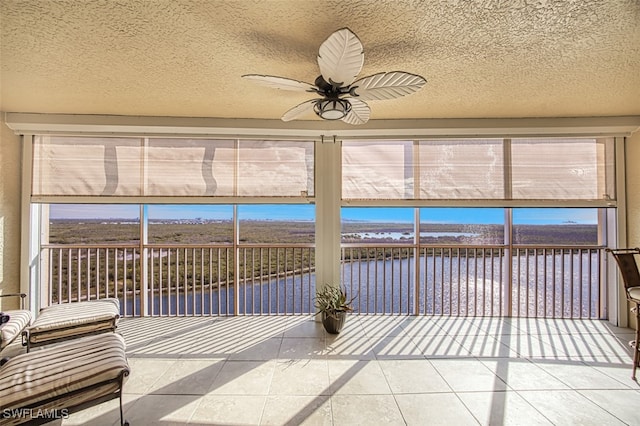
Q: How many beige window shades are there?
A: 2